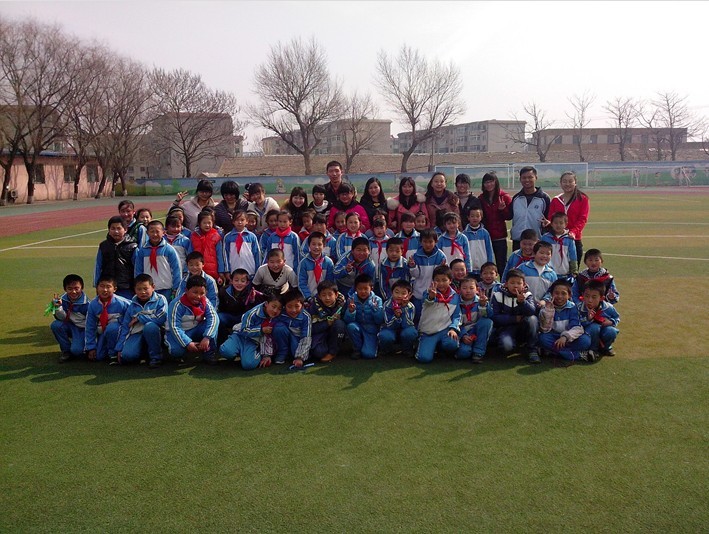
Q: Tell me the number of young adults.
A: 14